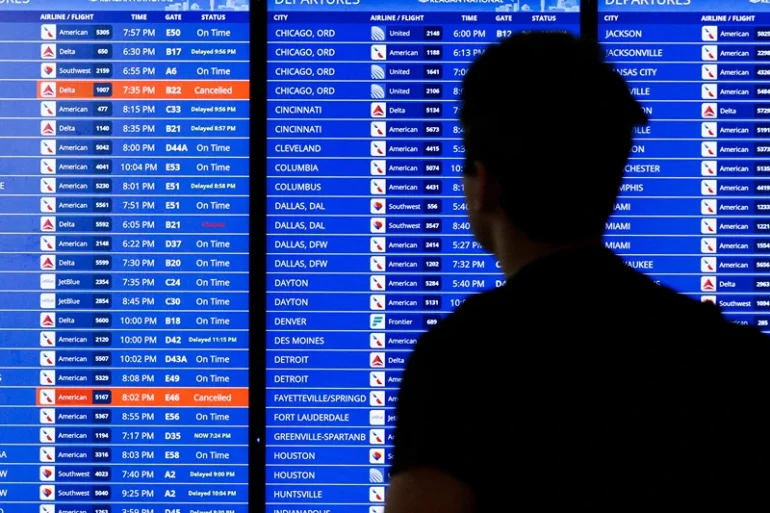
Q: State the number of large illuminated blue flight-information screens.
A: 3